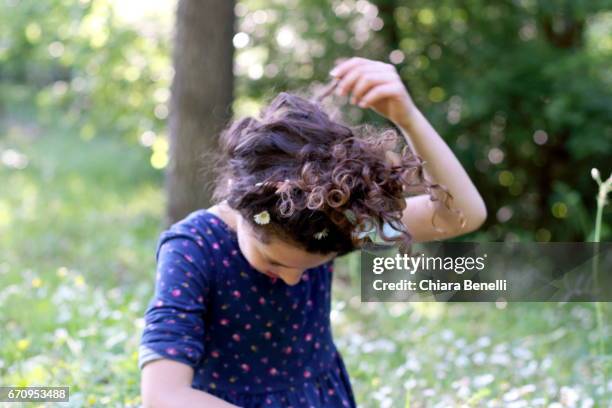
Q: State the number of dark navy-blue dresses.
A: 1